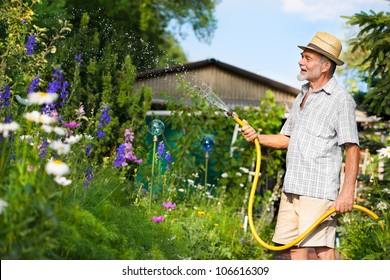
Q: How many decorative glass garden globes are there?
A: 2